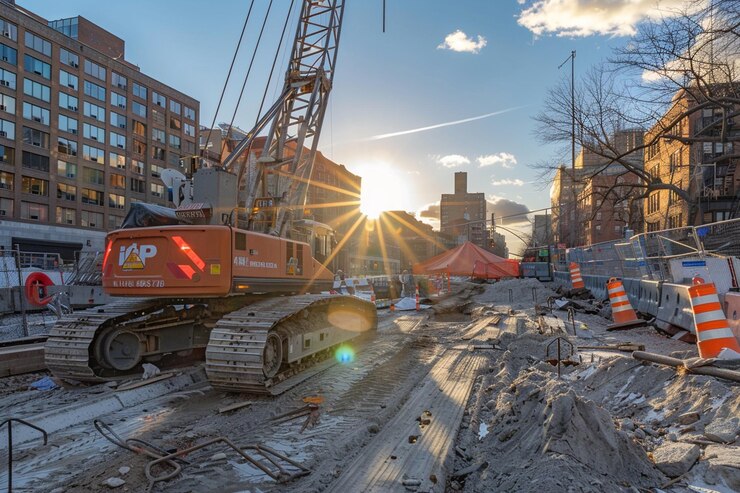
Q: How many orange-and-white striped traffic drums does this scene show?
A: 3